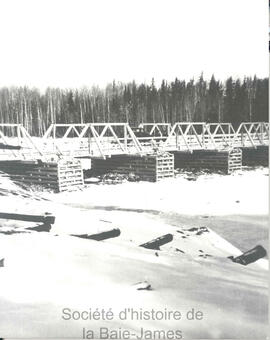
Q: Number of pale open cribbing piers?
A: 3